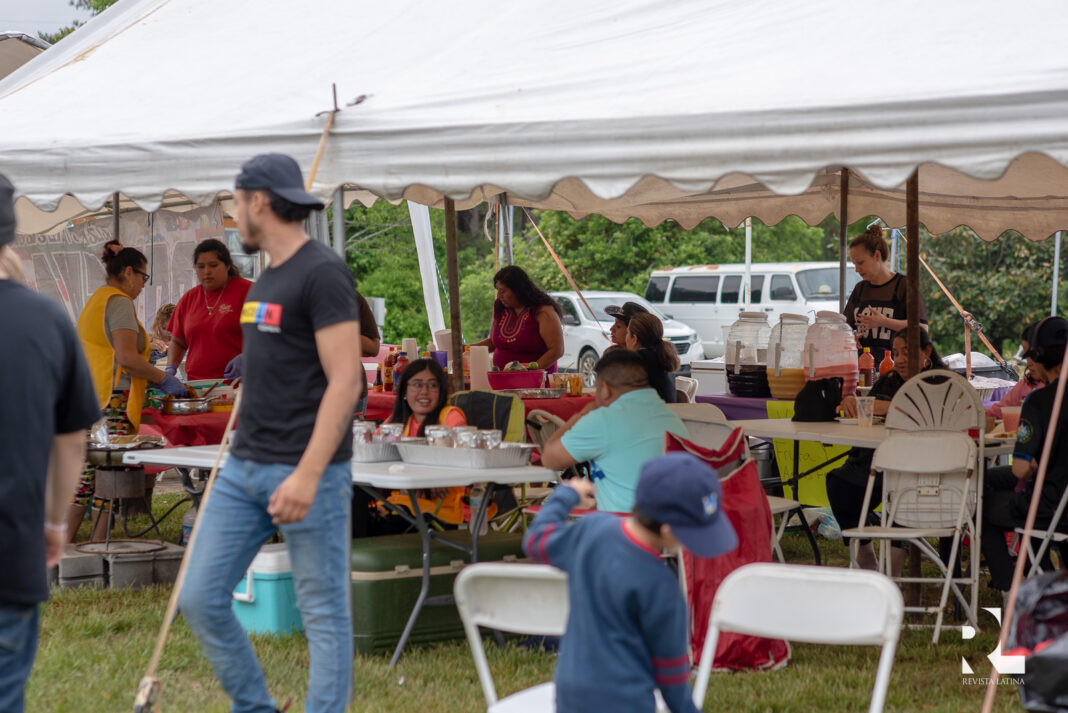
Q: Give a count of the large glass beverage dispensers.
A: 3